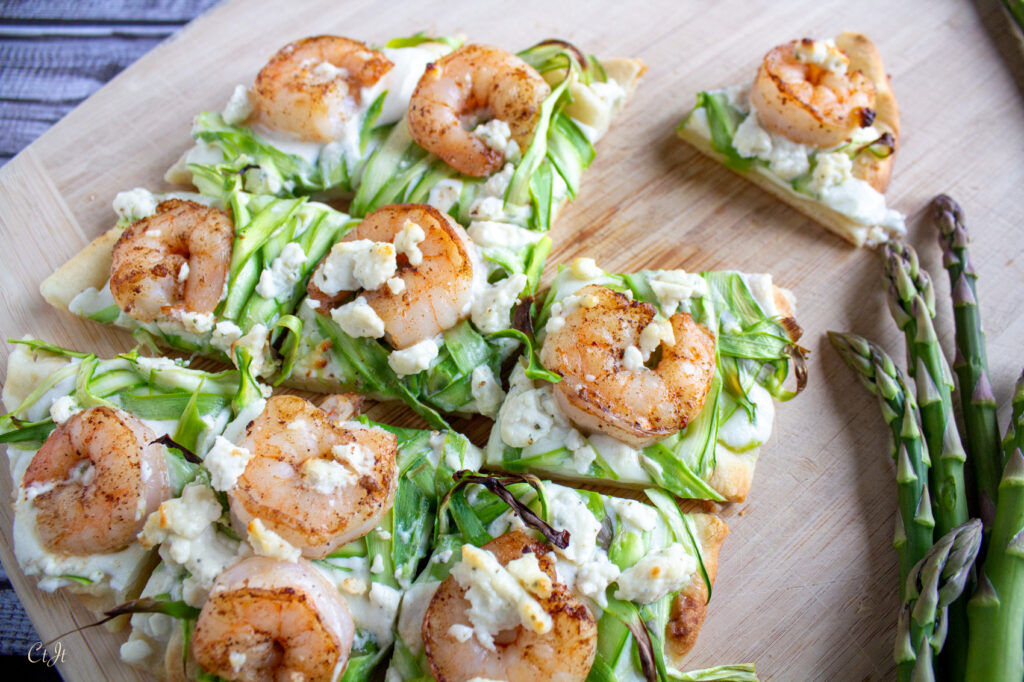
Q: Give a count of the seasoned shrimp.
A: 10